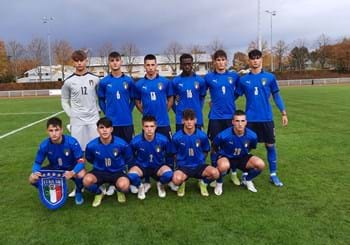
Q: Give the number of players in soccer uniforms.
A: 11